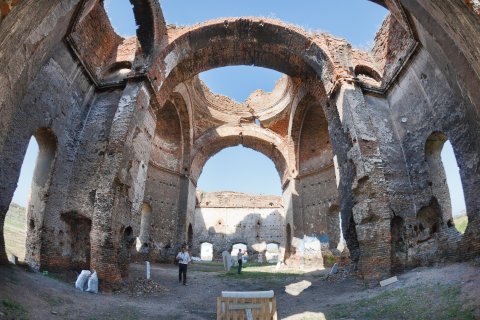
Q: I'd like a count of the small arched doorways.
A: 3